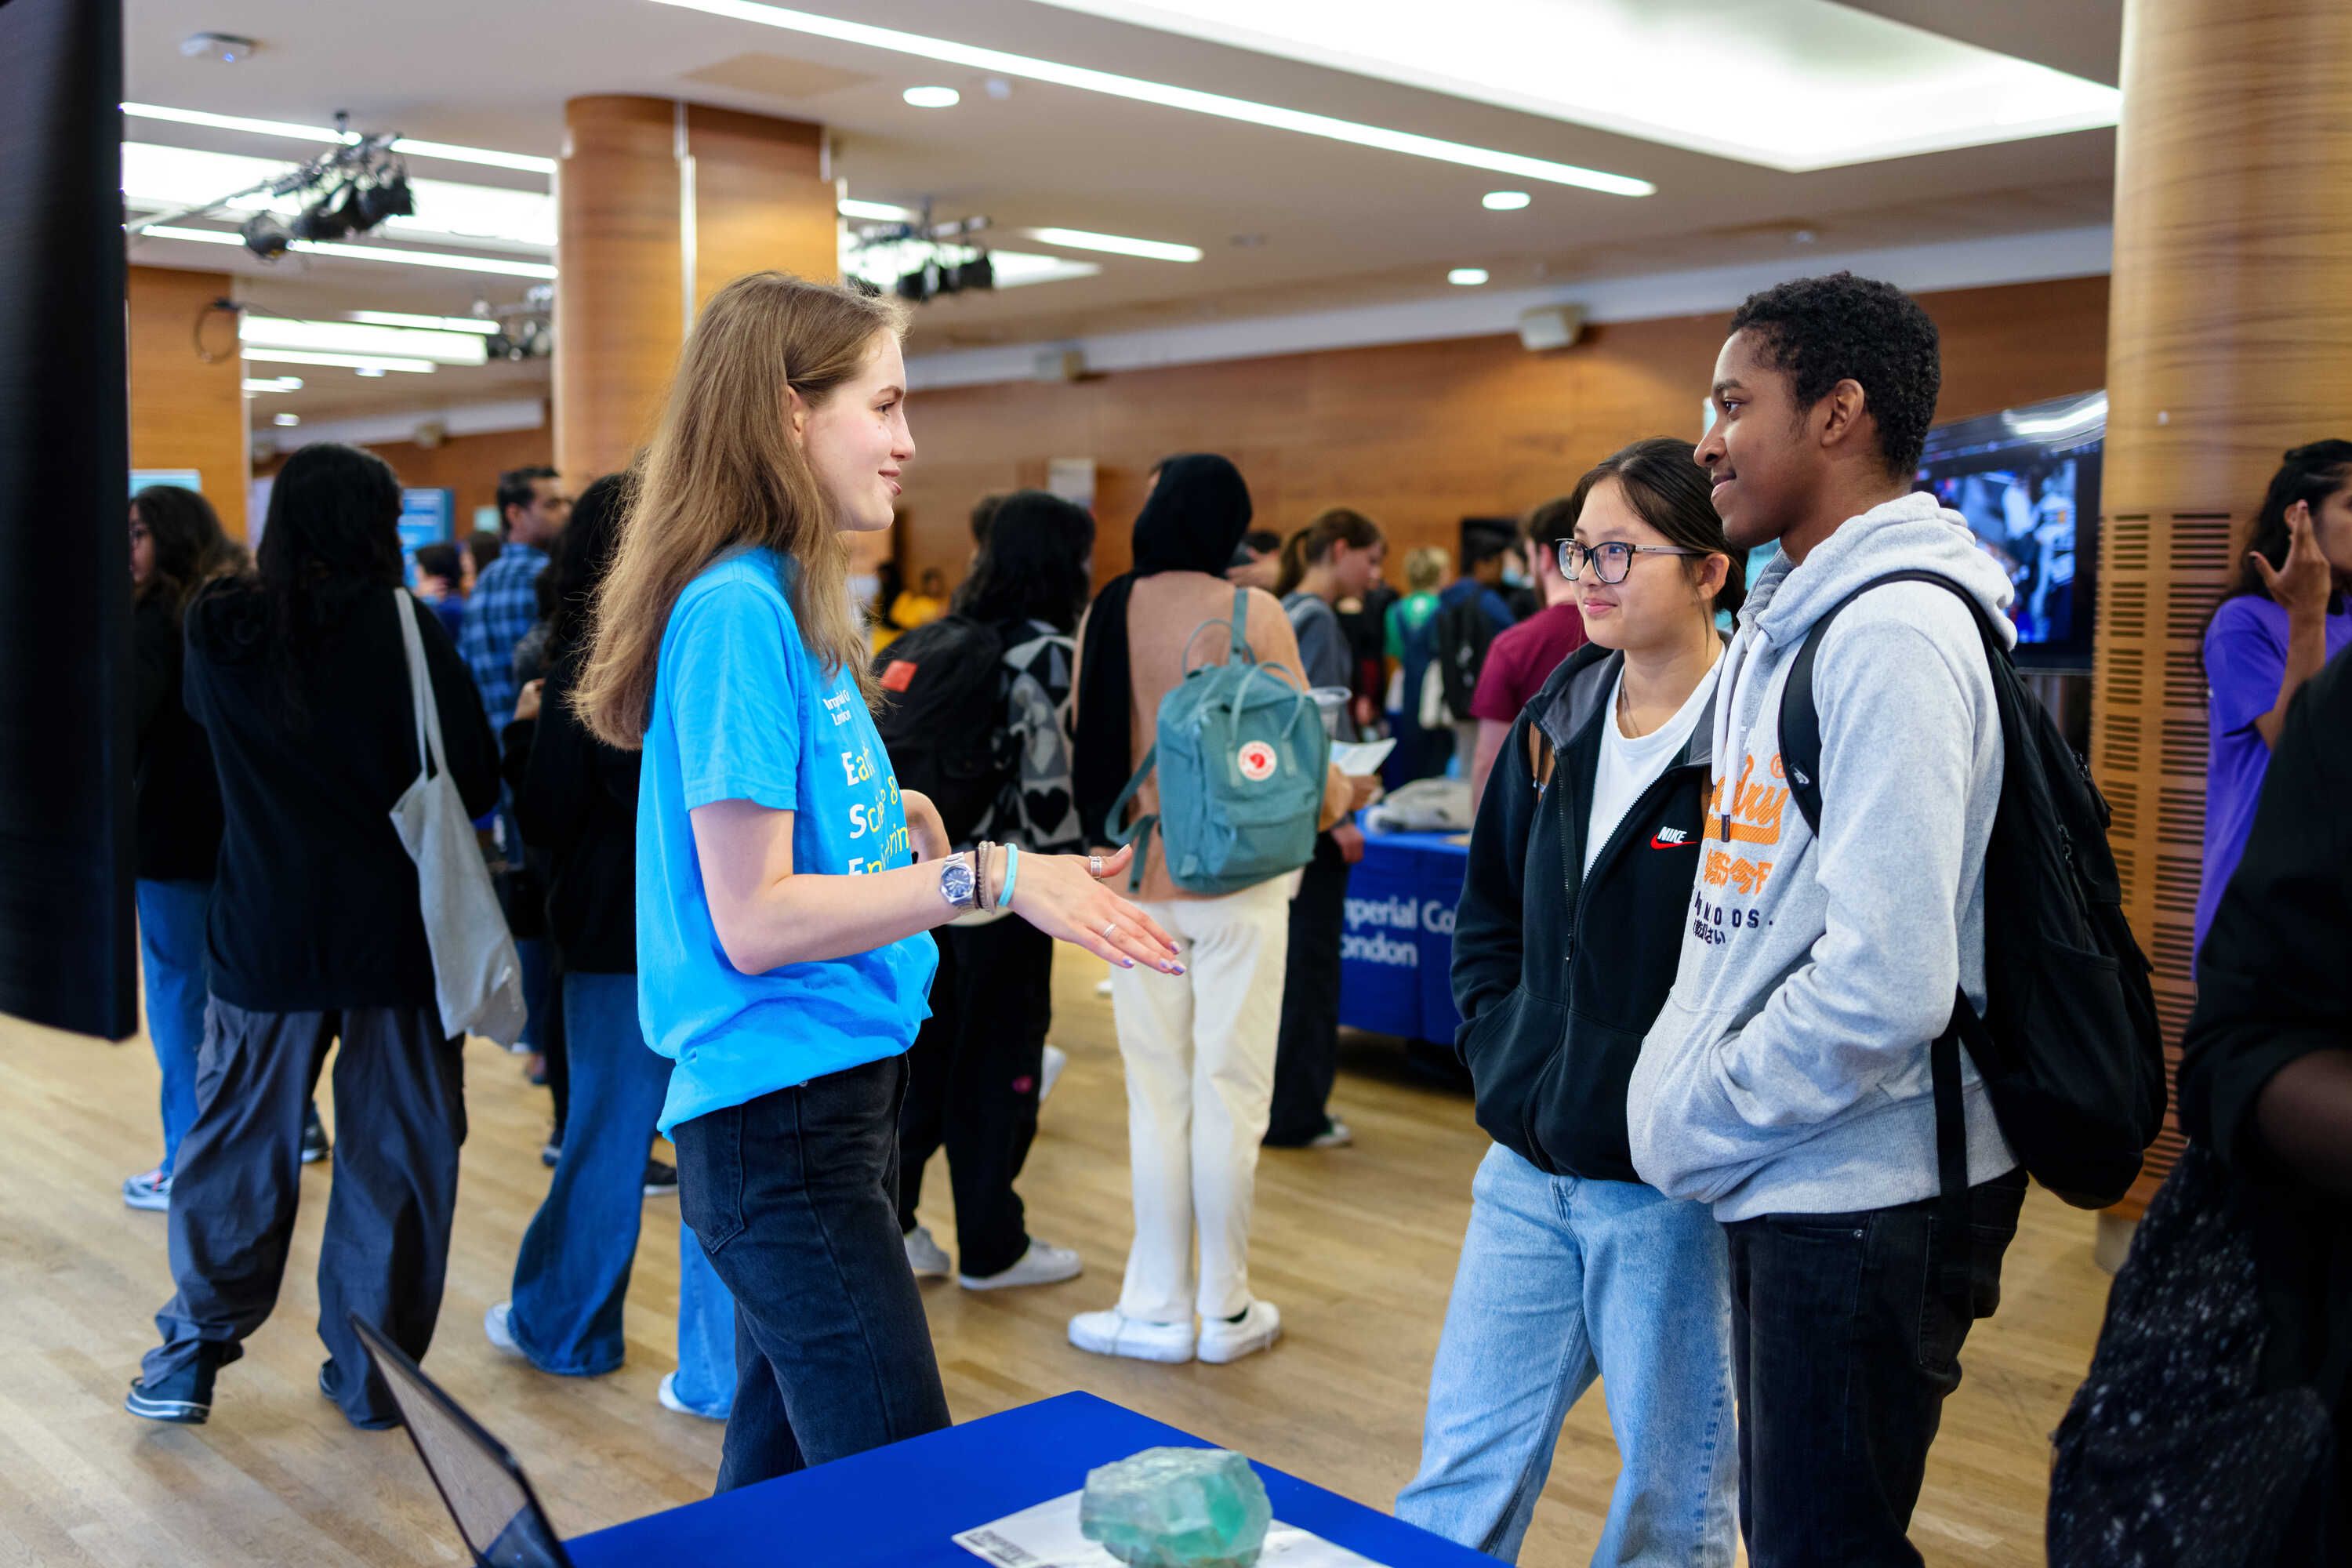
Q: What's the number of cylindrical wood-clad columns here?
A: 2